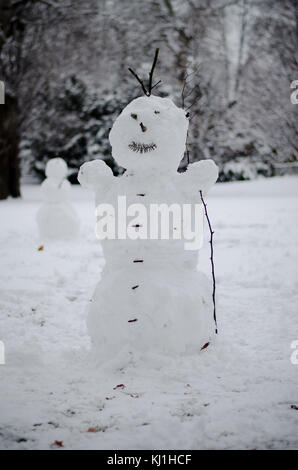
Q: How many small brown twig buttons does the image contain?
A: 5